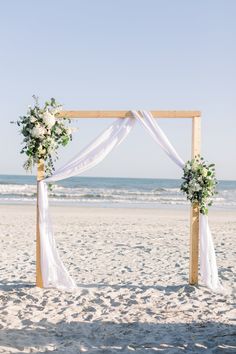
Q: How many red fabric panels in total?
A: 0